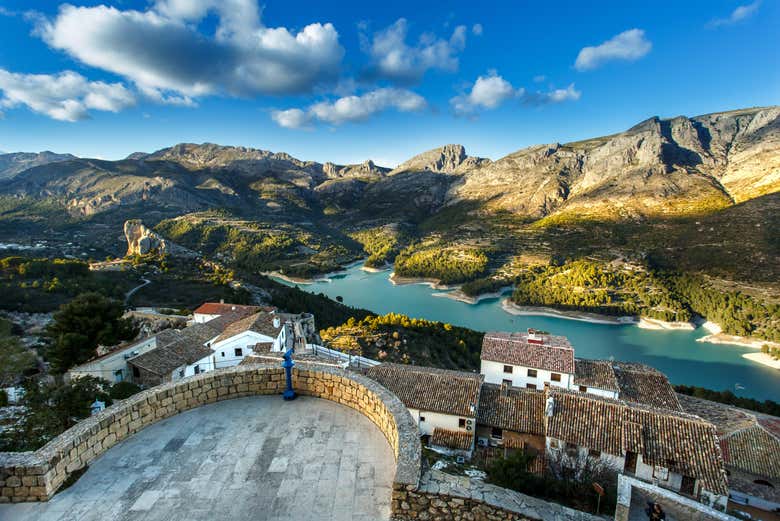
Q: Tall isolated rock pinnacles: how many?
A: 1